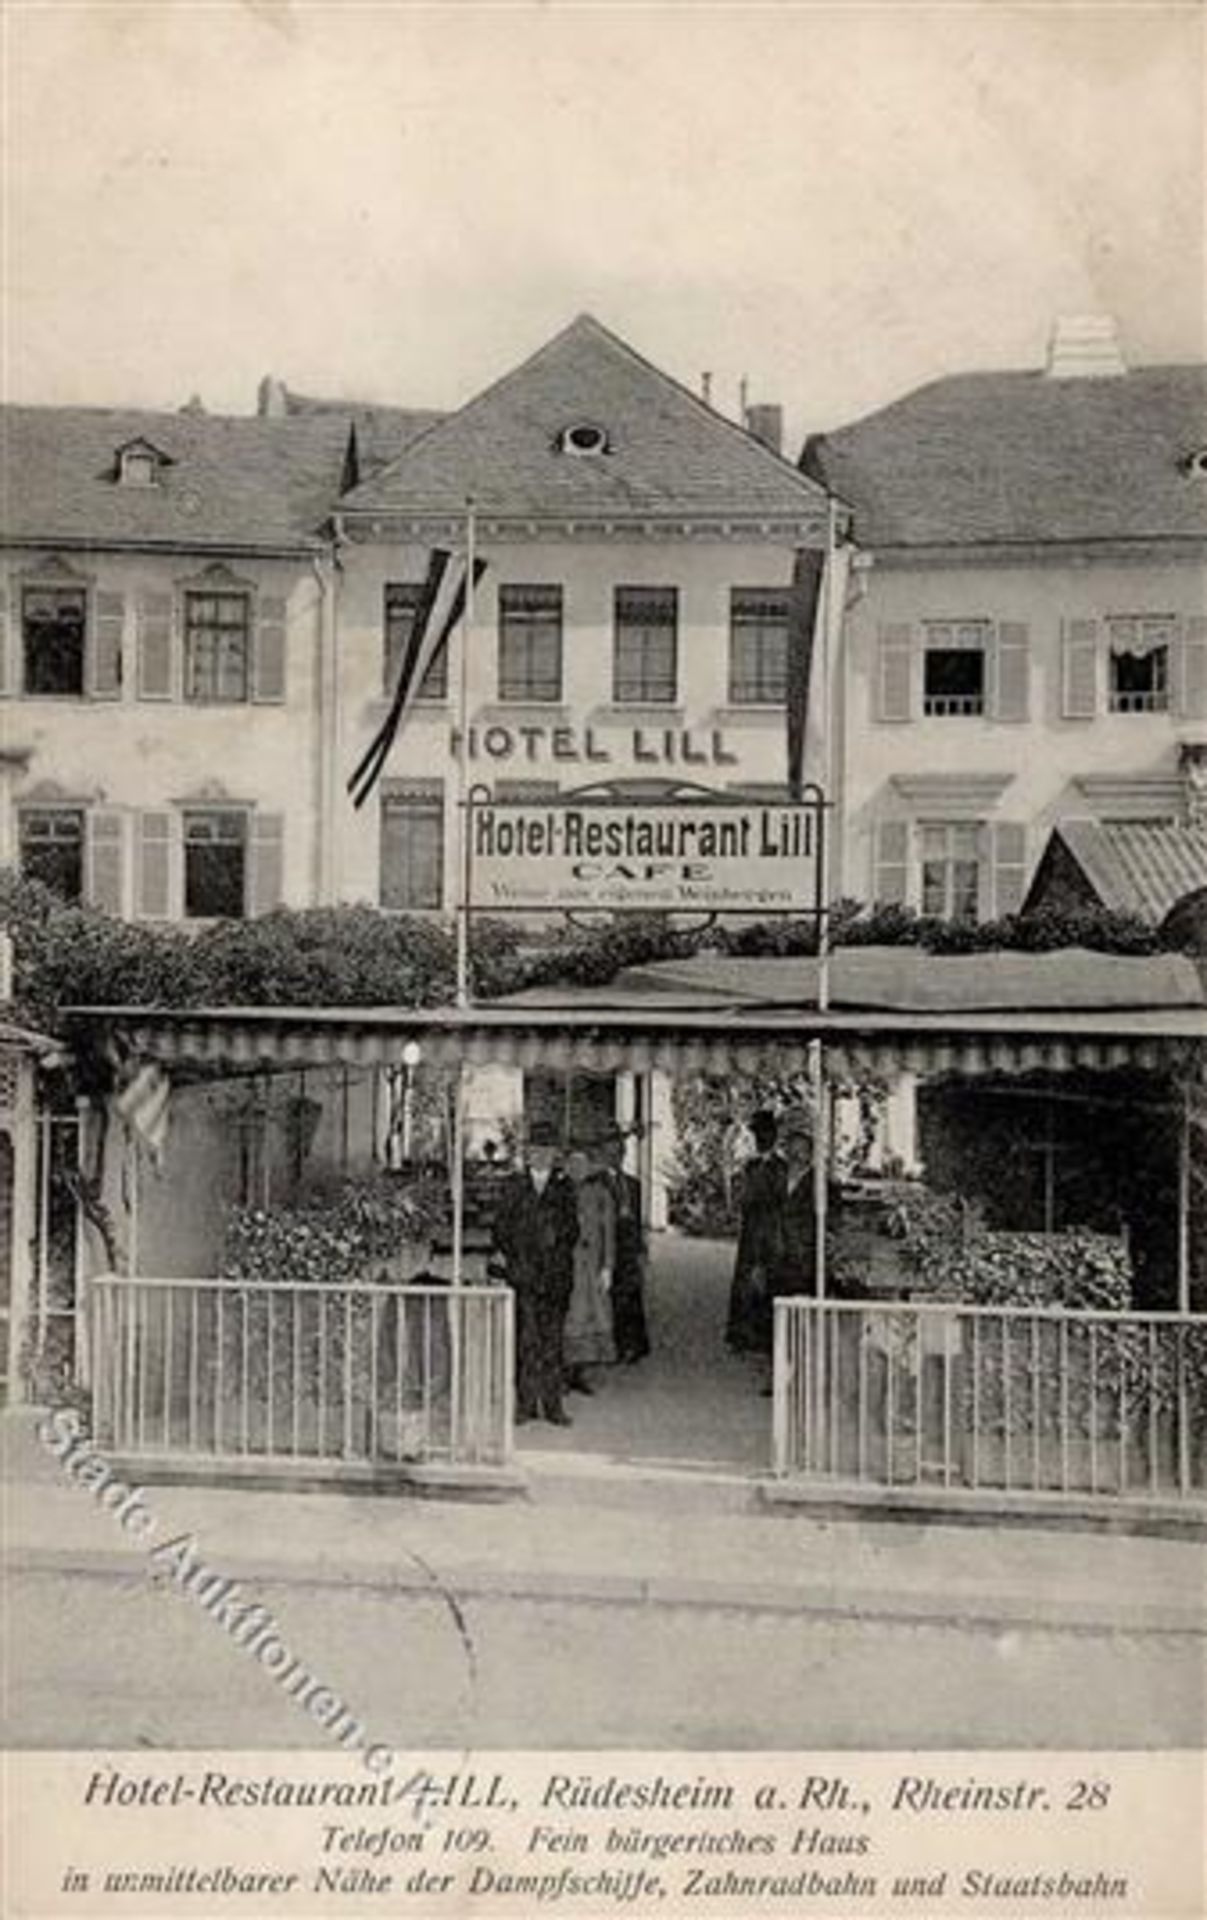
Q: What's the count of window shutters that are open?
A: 13